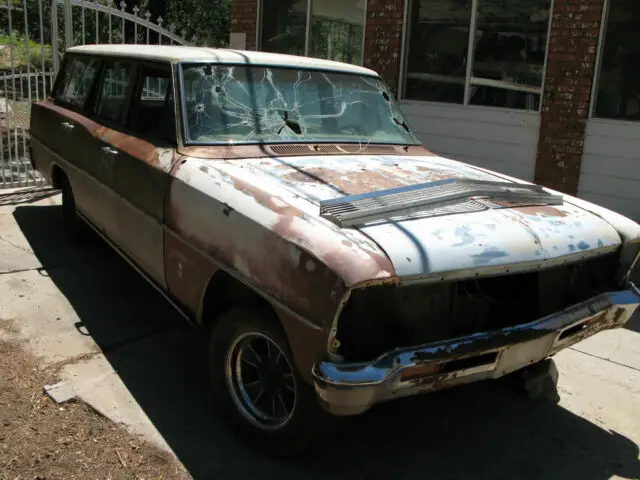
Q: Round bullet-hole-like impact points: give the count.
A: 3